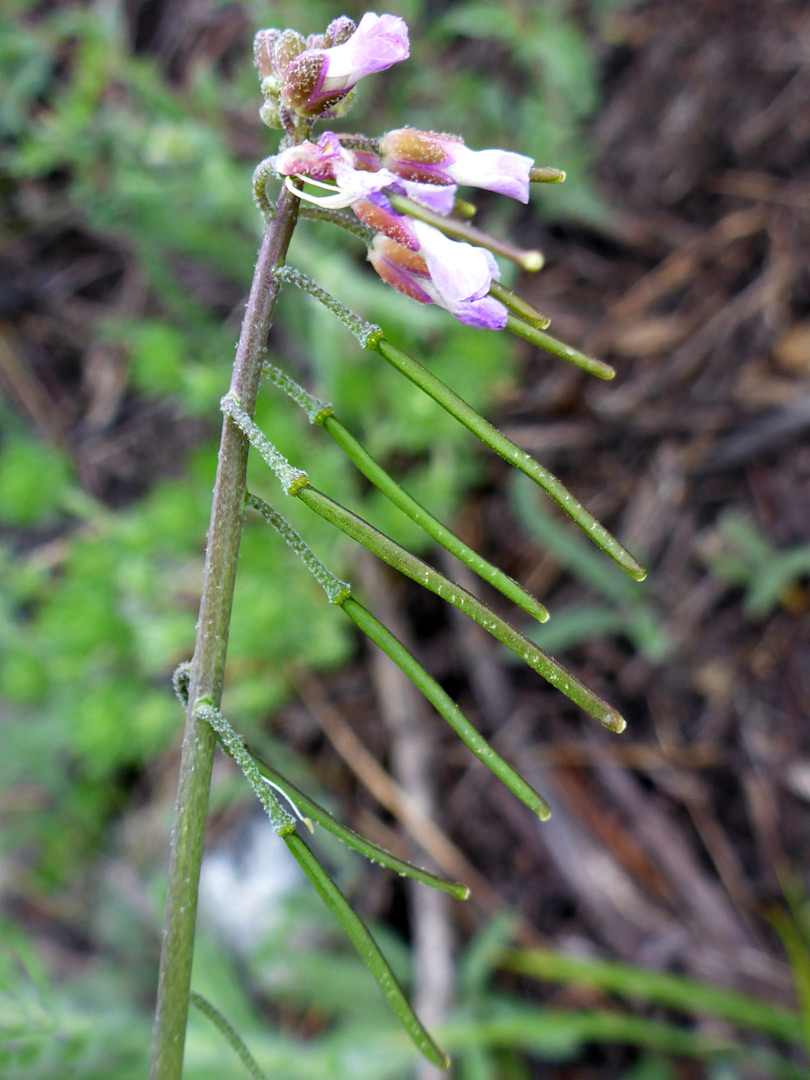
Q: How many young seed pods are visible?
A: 11